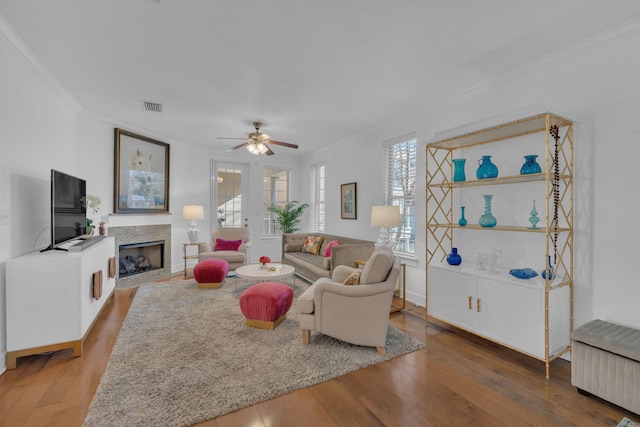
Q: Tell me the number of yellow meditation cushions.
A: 0